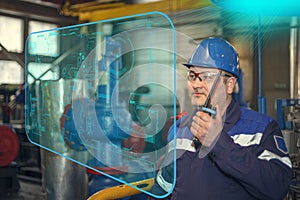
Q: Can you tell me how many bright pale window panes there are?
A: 4